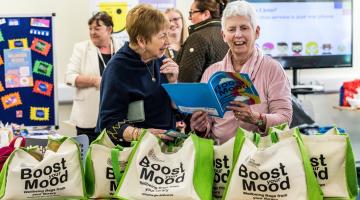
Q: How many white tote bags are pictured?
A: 6